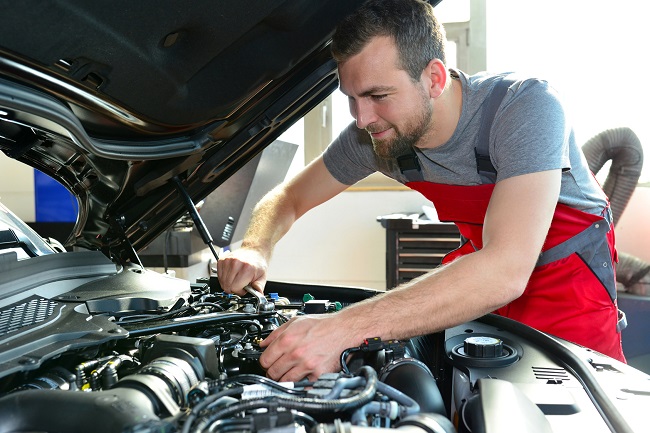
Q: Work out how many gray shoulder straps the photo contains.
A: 2